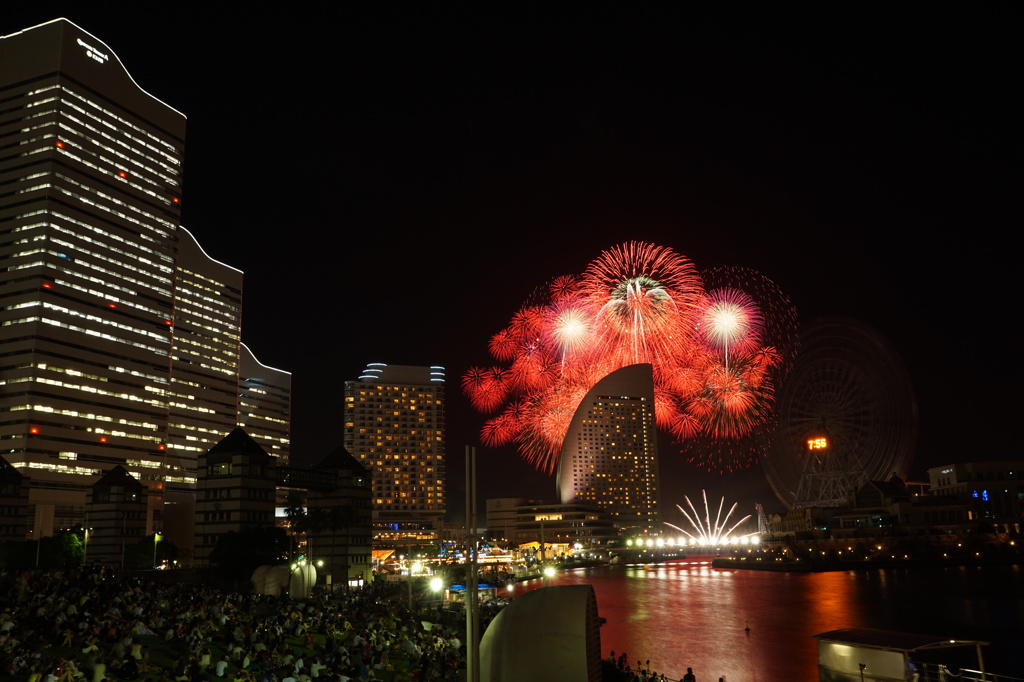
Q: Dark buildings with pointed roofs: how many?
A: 4